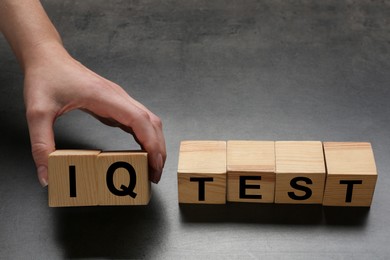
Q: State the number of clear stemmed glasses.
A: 0